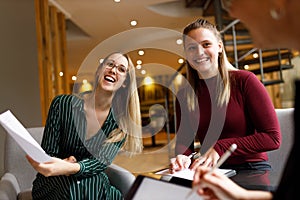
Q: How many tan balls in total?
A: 0